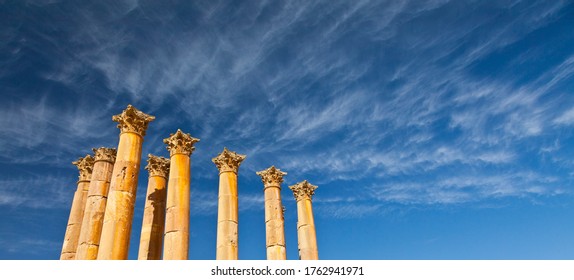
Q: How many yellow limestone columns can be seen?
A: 8